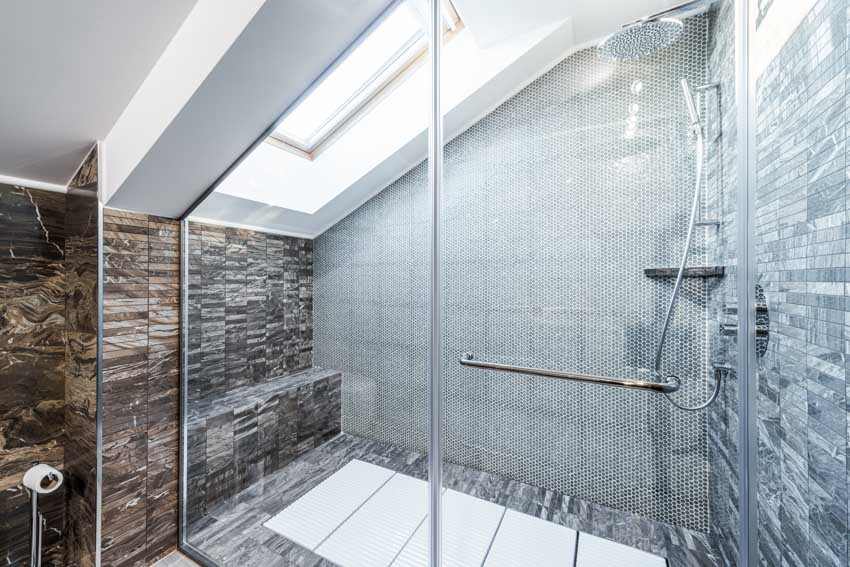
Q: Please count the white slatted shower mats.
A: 5